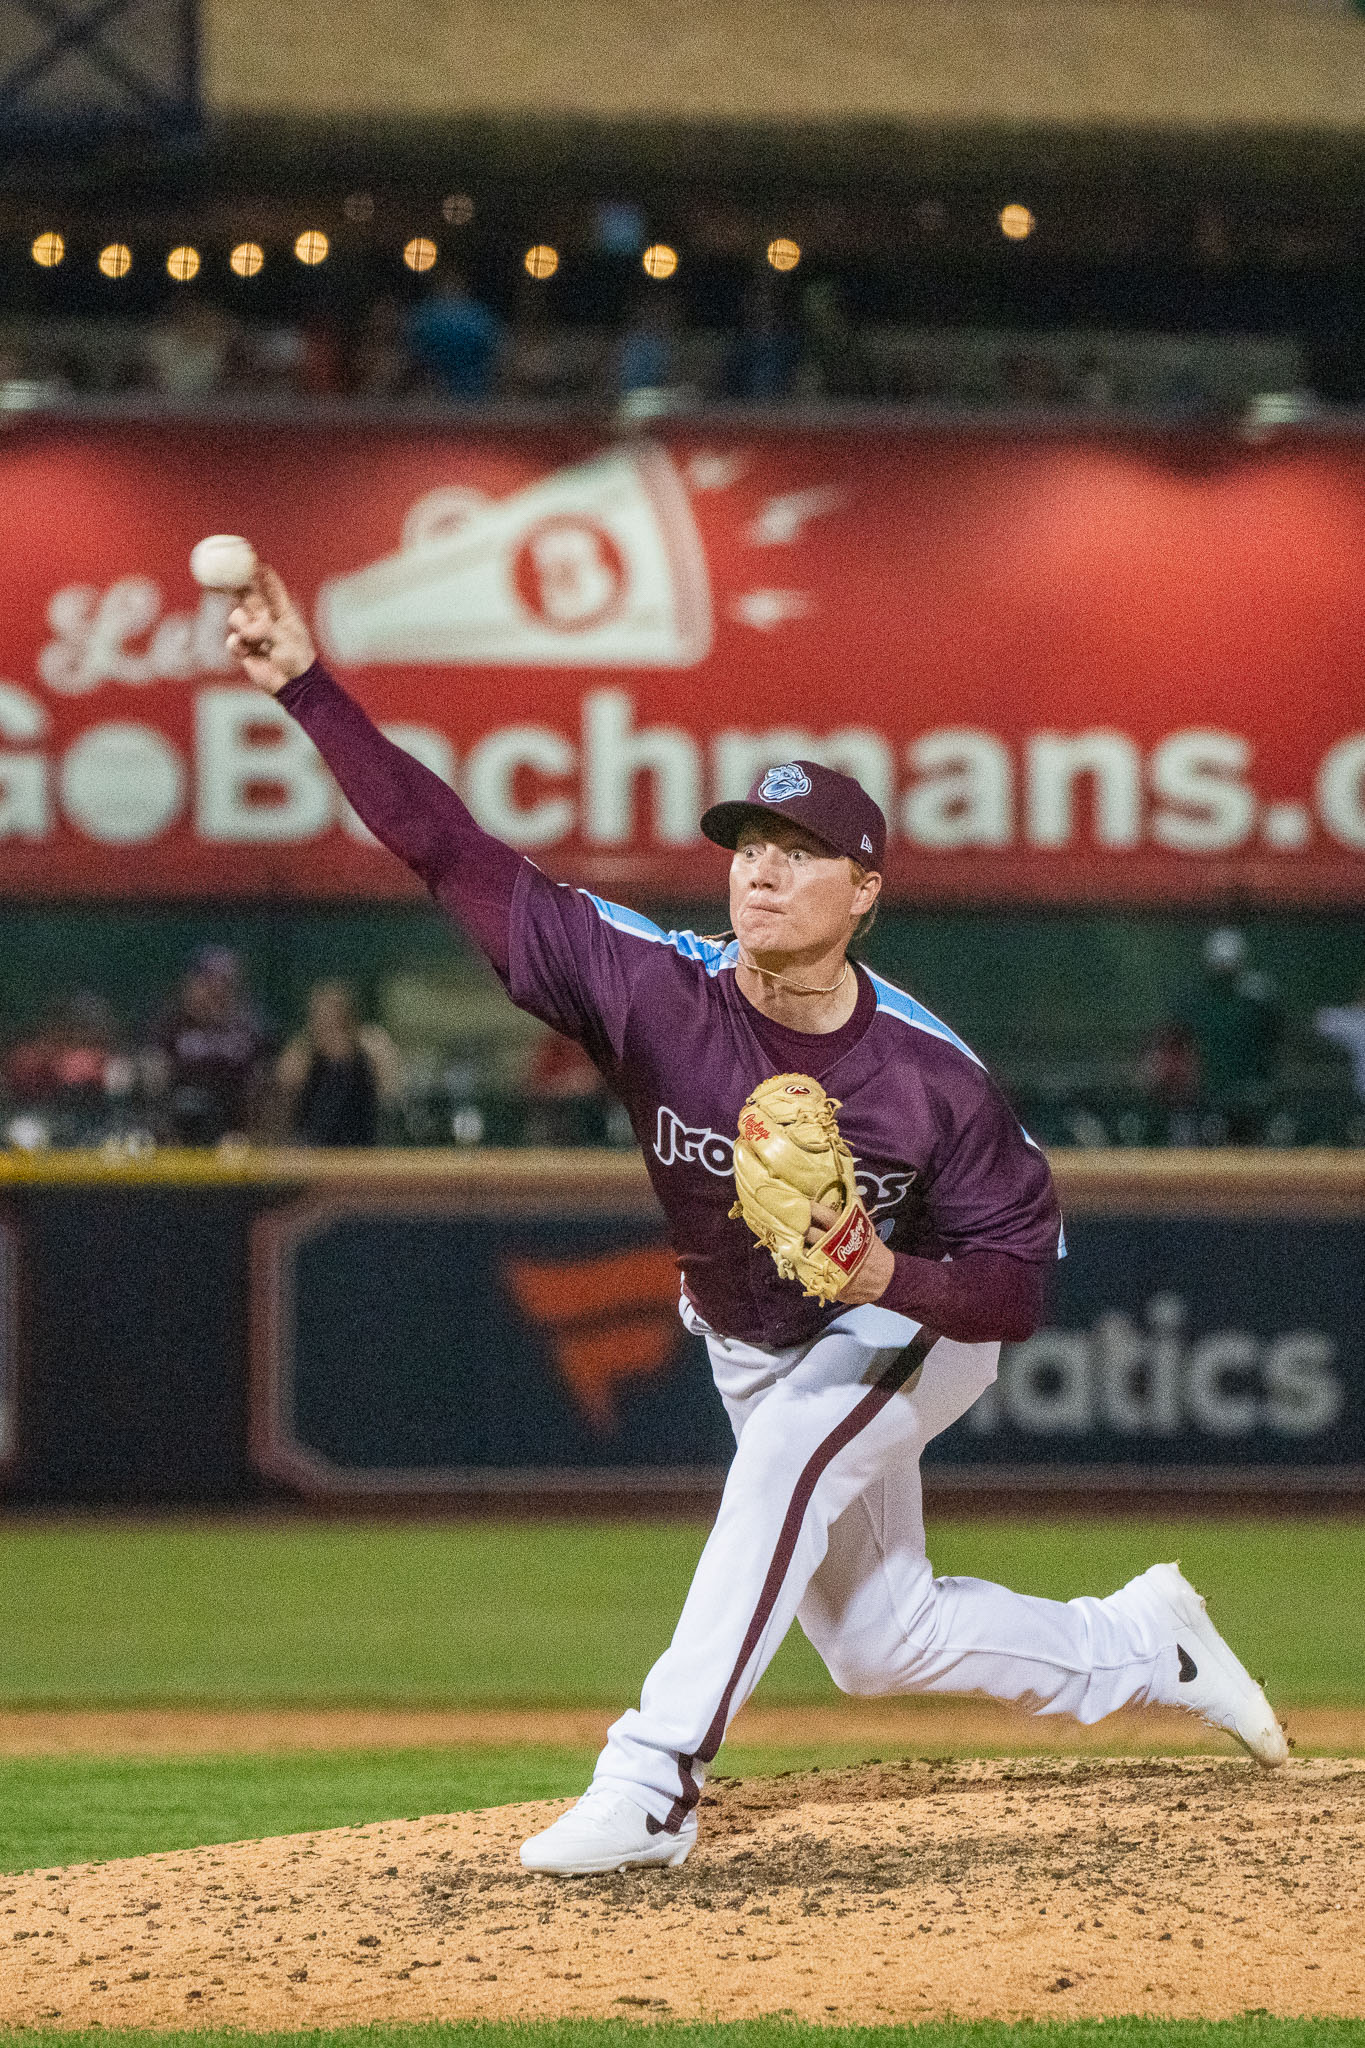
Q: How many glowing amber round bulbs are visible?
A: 10